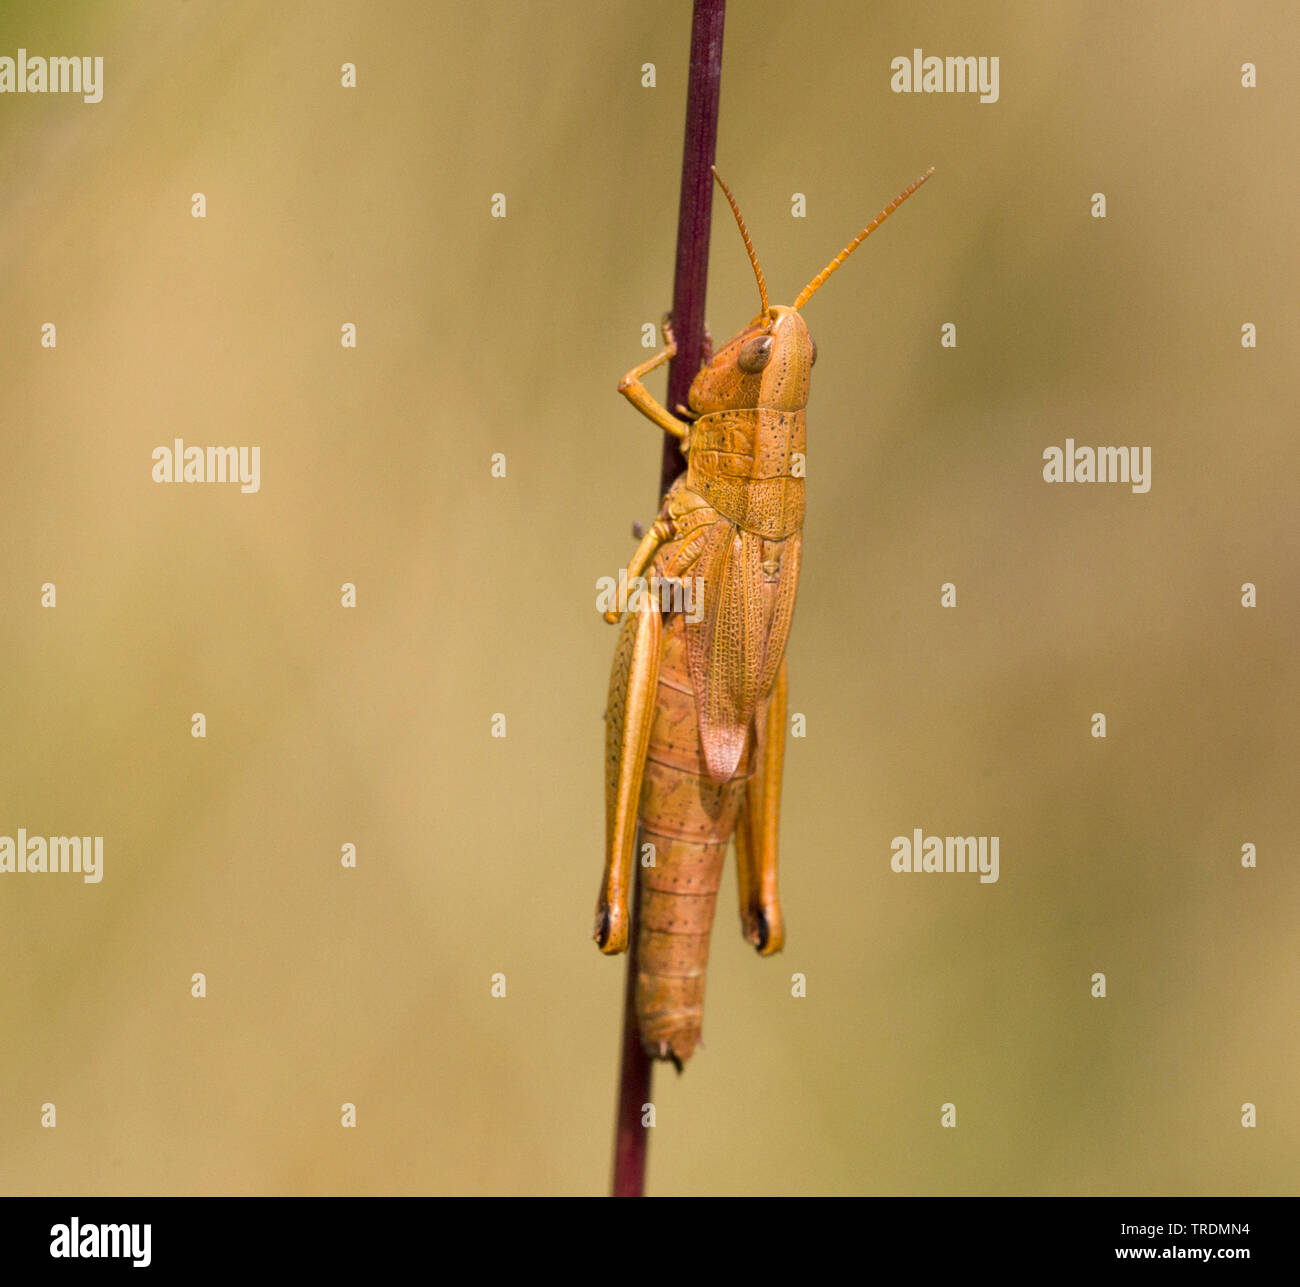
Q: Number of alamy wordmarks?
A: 8